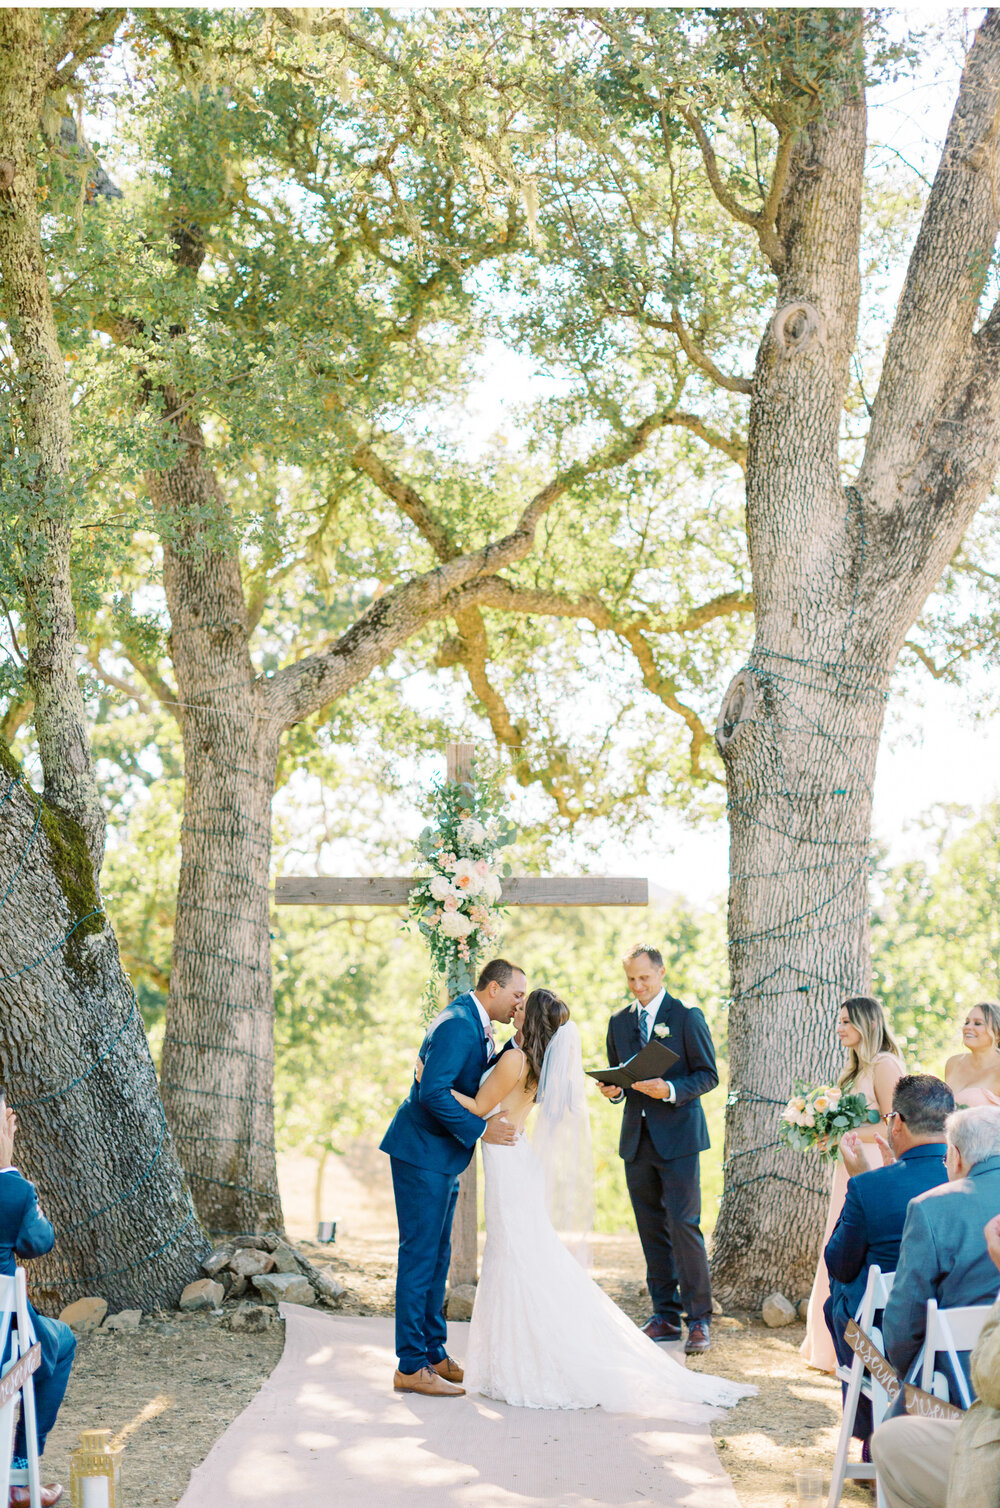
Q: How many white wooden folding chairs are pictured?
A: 3